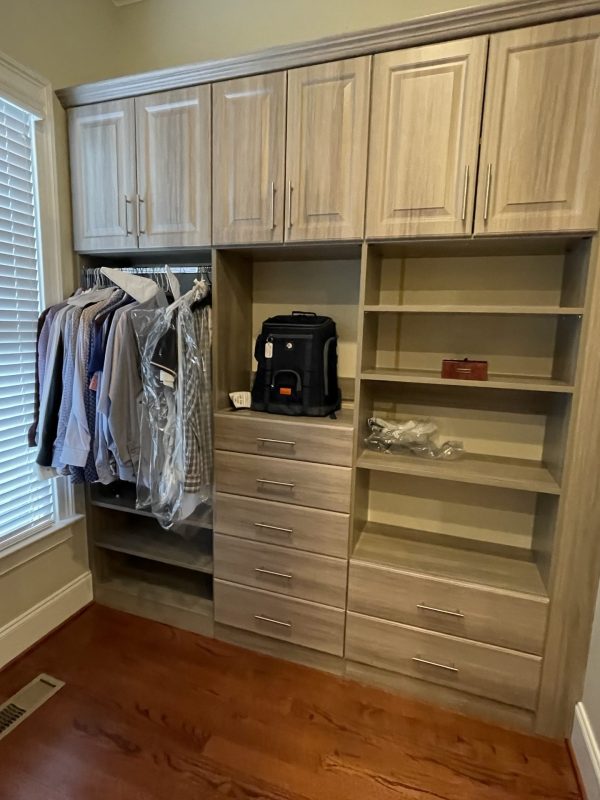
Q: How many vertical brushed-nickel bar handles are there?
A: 6